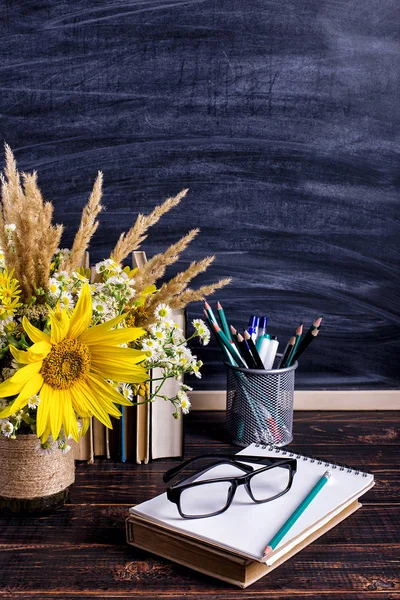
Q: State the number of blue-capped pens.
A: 2